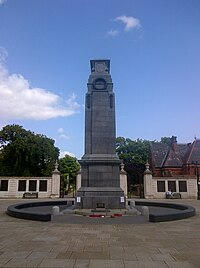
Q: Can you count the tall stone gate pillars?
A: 4